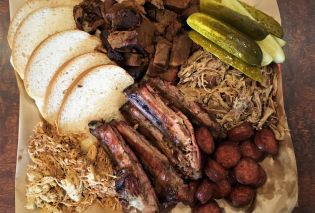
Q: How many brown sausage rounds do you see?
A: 12